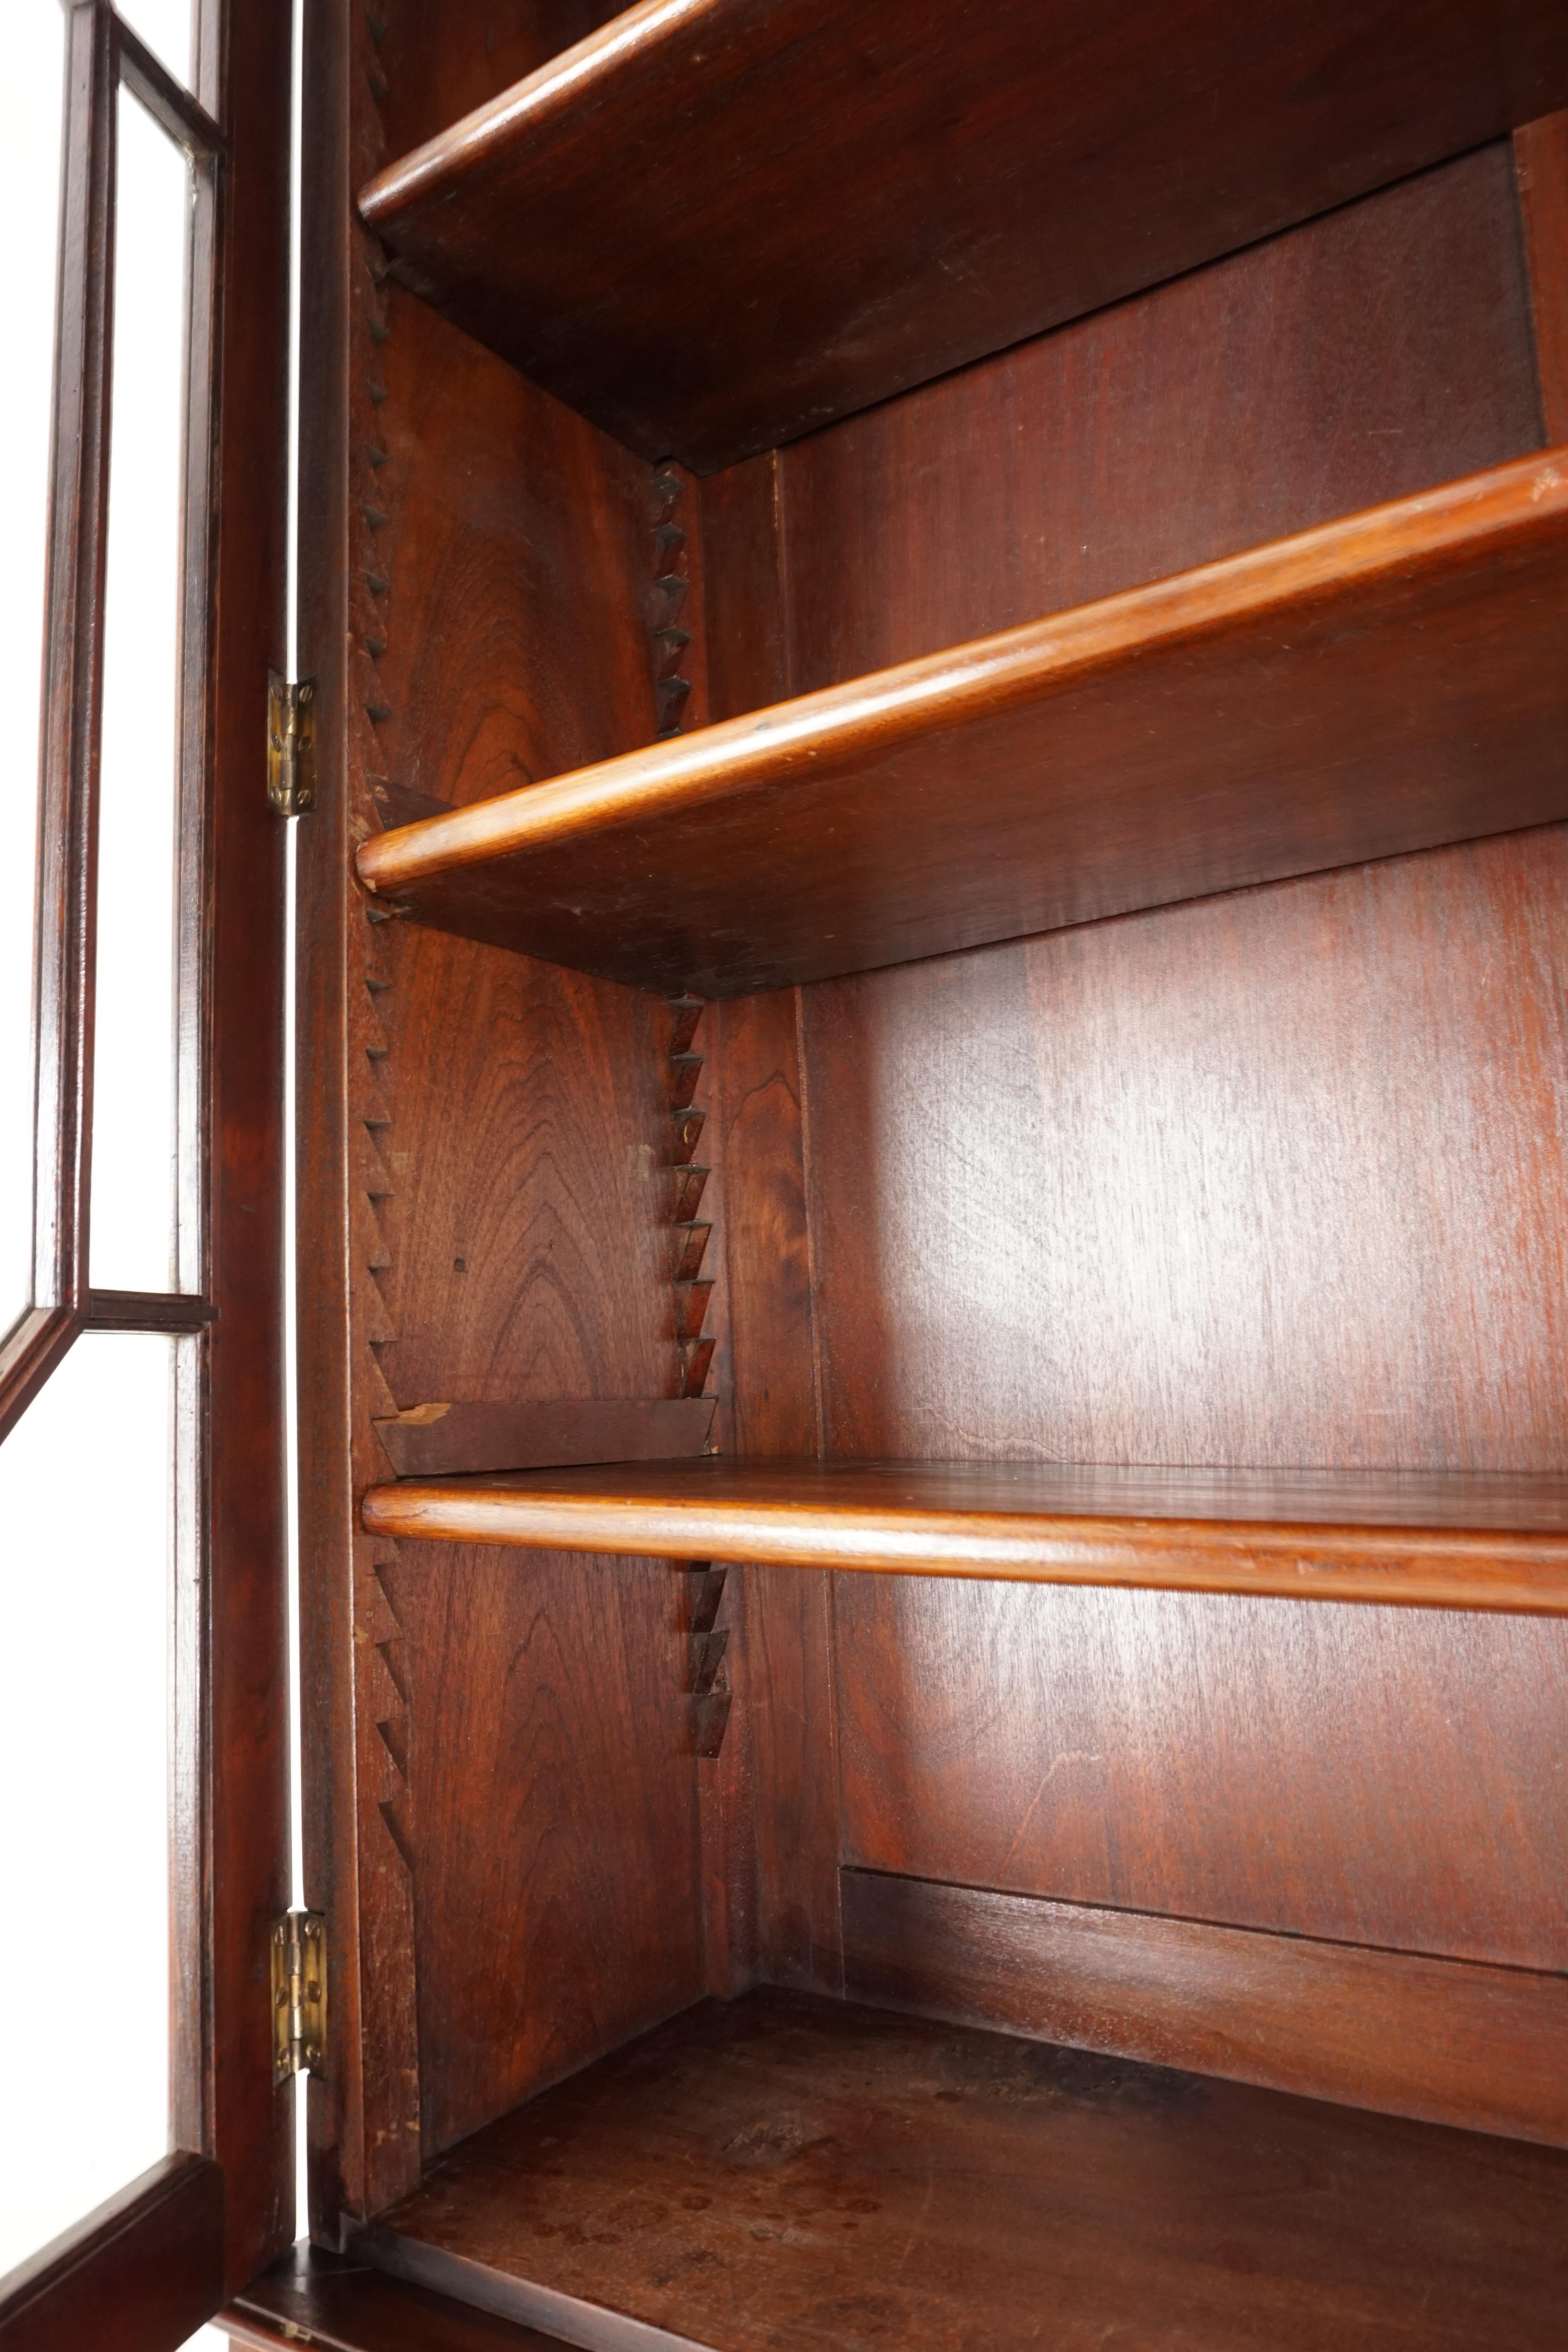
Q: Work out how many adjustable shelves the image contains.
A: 3